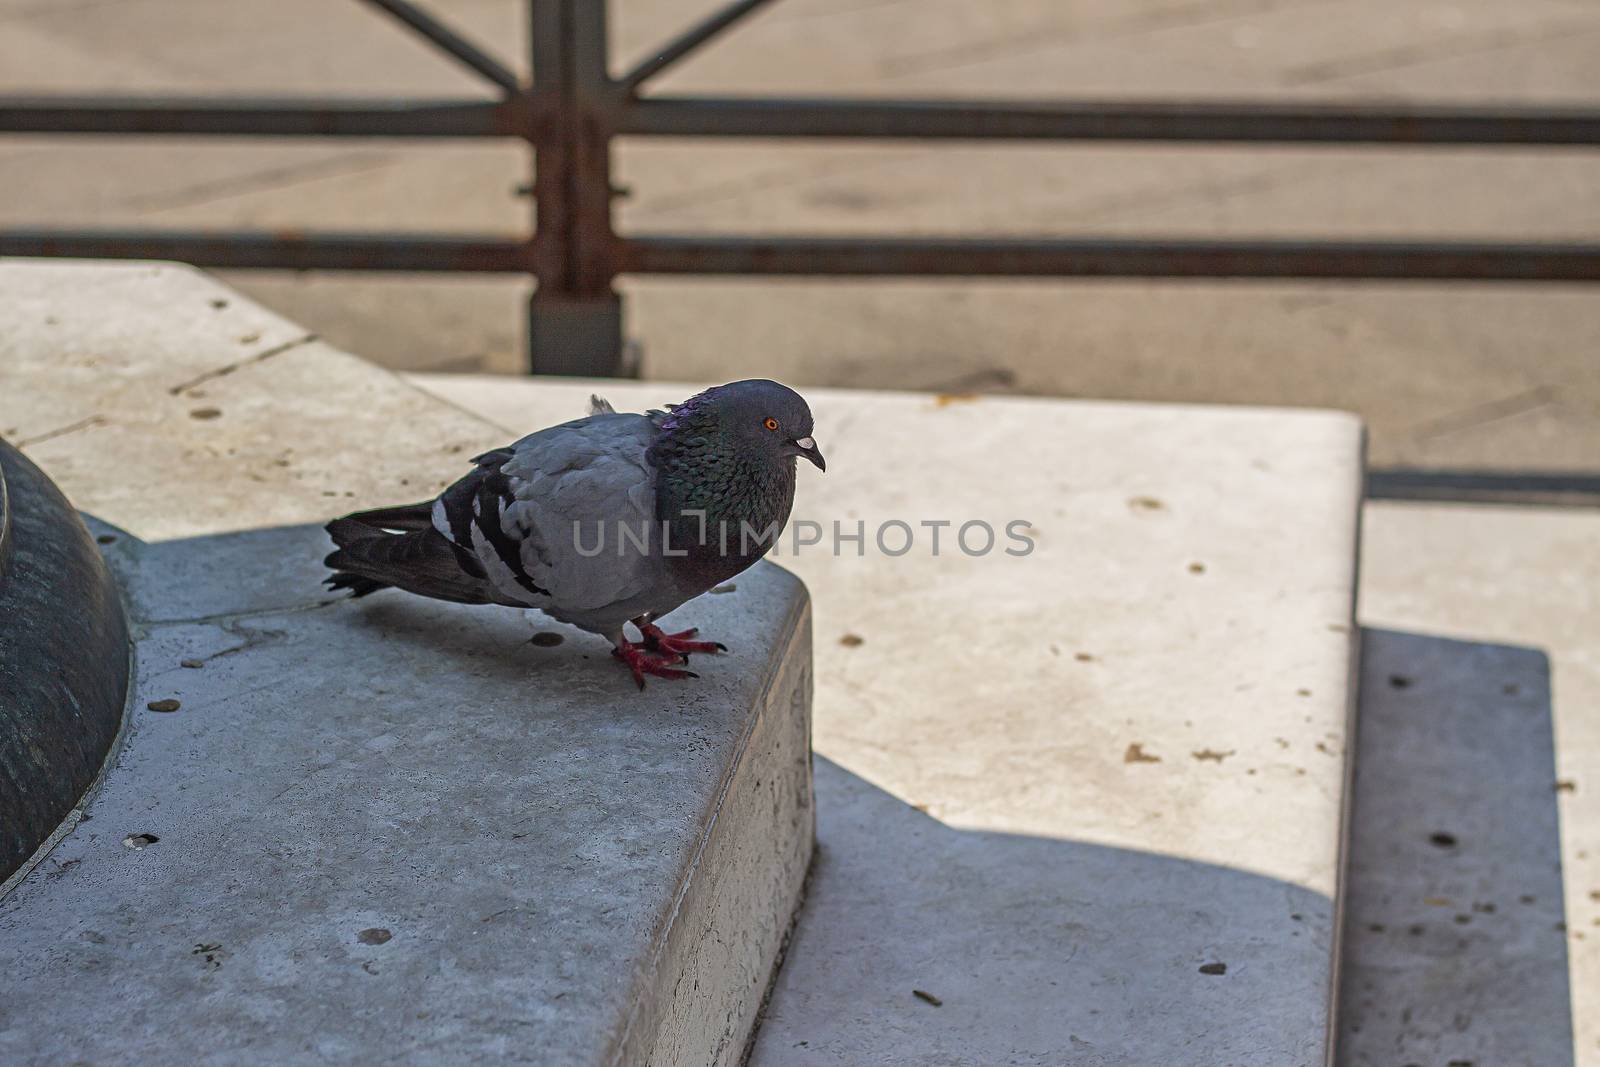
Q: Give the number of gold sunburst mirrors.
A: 0